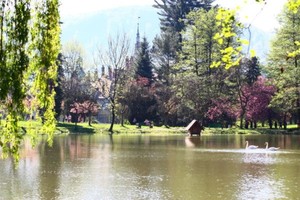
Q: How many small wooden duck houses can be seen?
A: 1